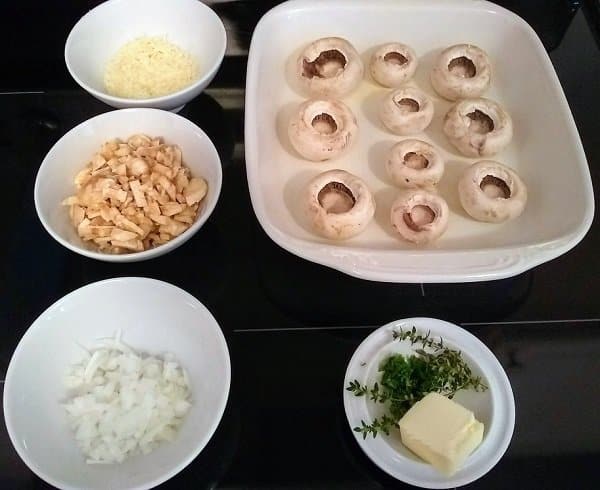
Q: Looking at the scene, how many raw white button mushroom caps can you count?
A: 10